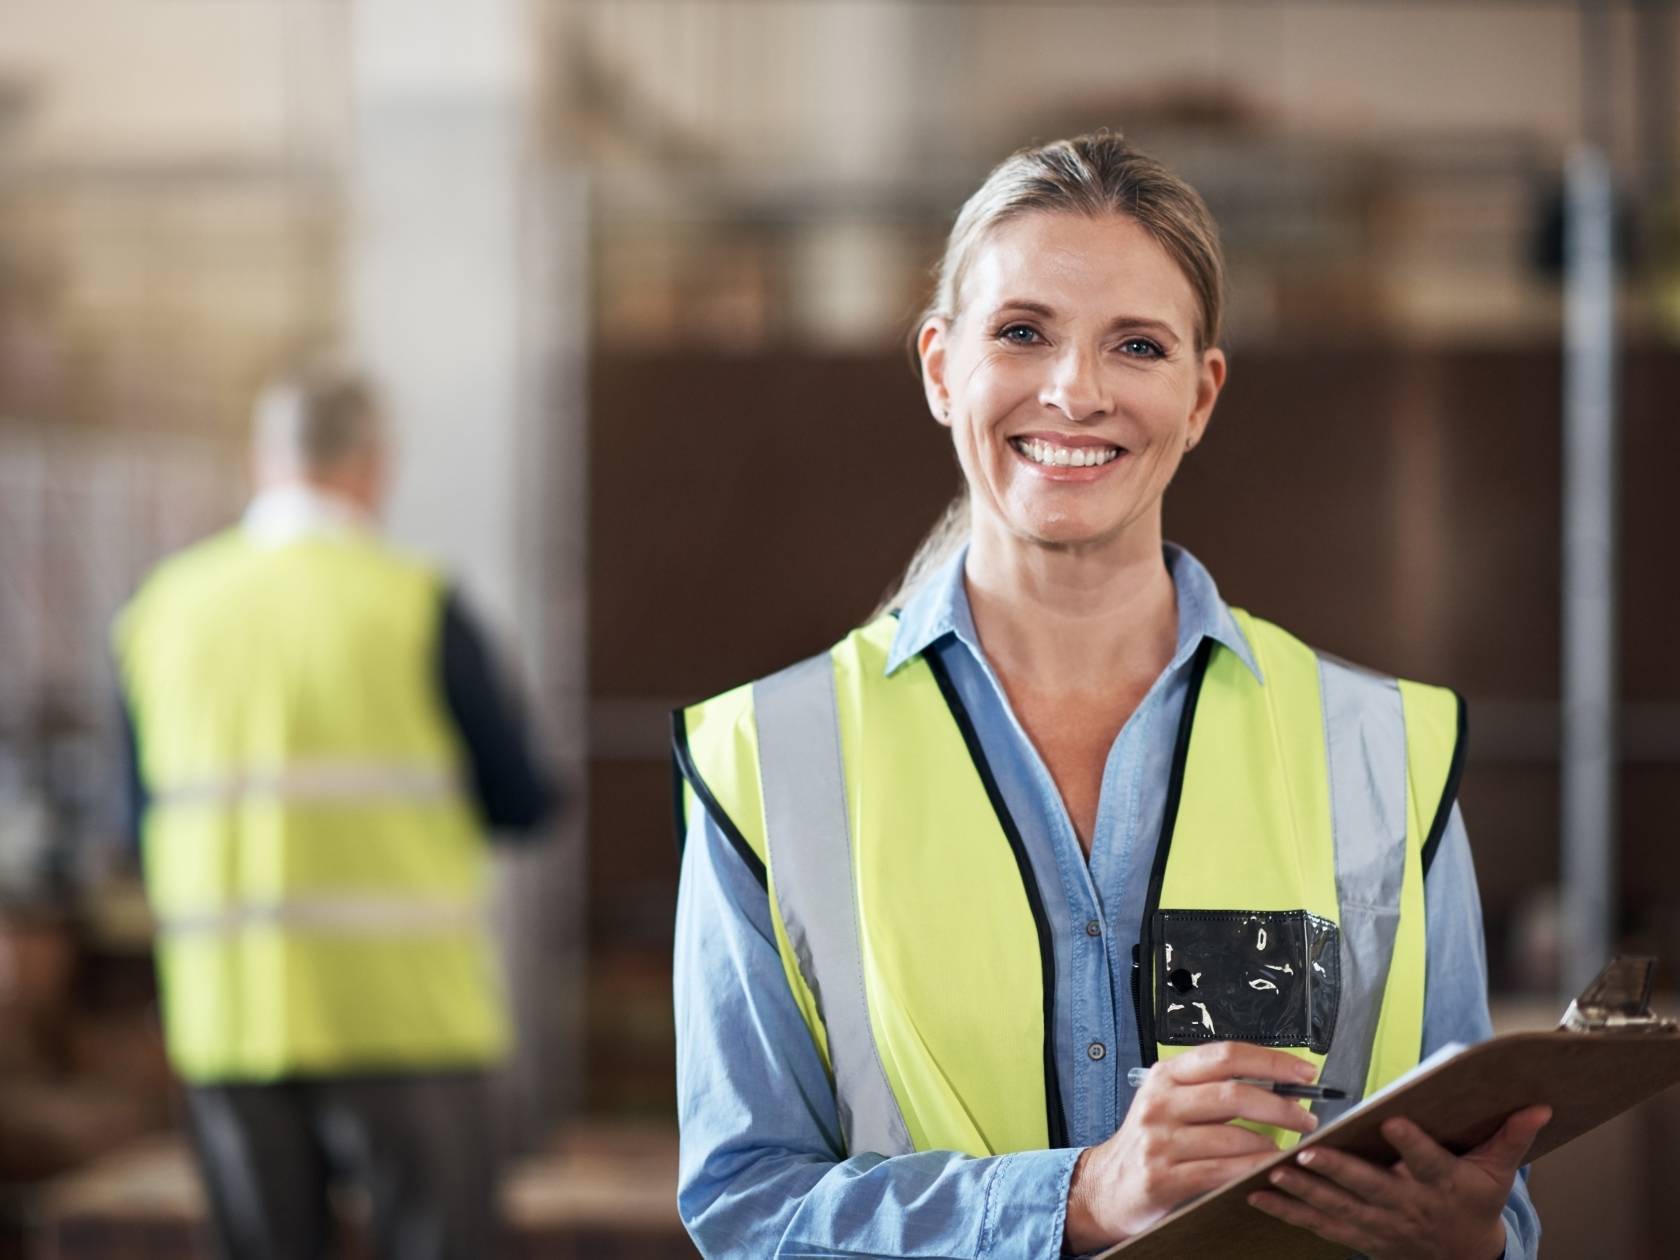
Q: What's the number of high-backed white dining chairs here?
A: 0